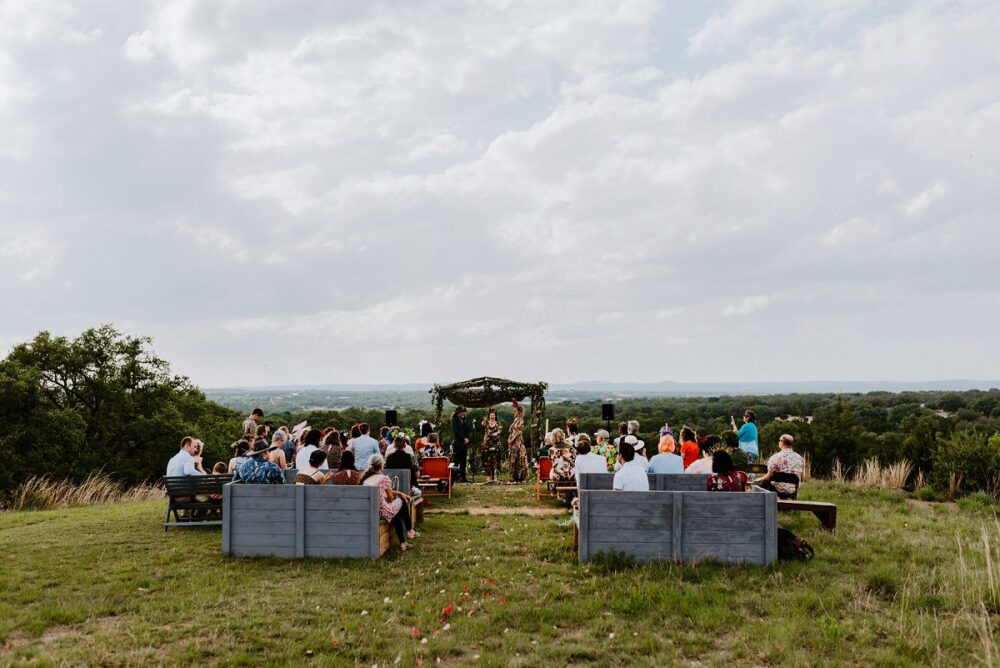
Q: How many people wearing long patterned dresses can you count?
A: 2